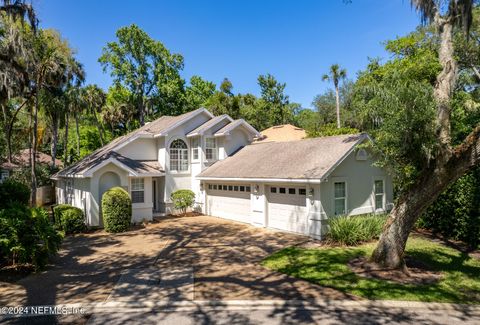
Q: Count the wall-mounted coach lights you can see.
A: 3